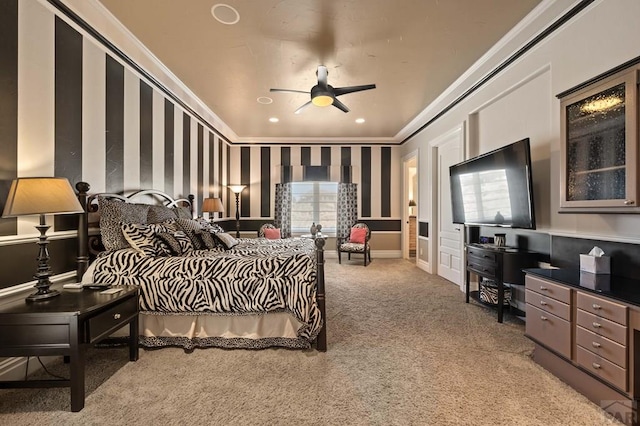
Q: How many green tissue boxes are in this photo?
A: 0